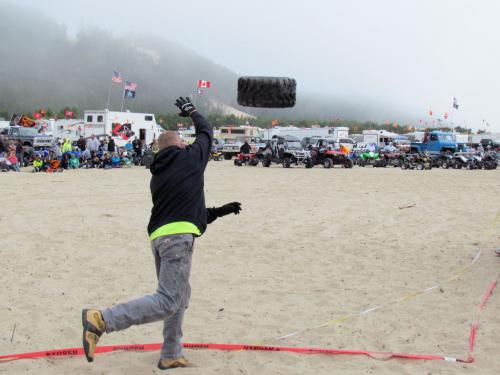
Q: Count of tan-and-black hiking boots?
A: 2